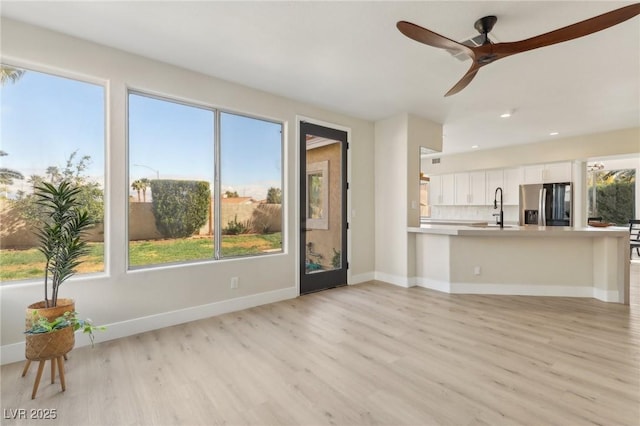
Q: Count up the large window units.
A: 2